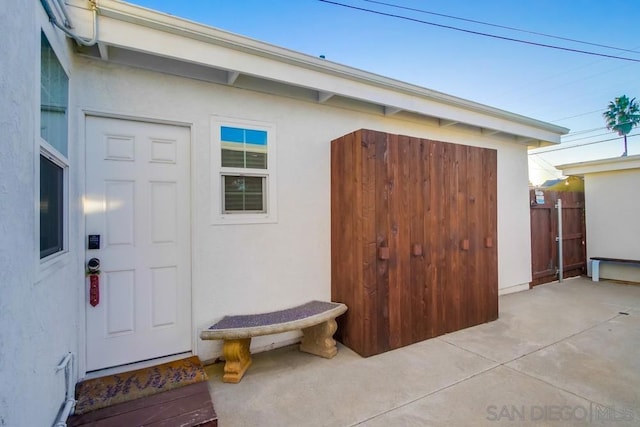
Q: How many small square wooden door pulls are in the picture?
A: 4